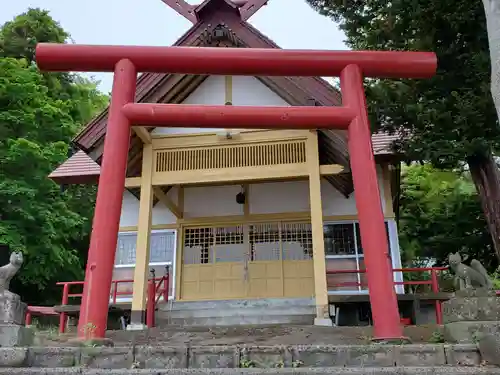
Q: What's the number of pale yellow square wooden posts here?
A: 2